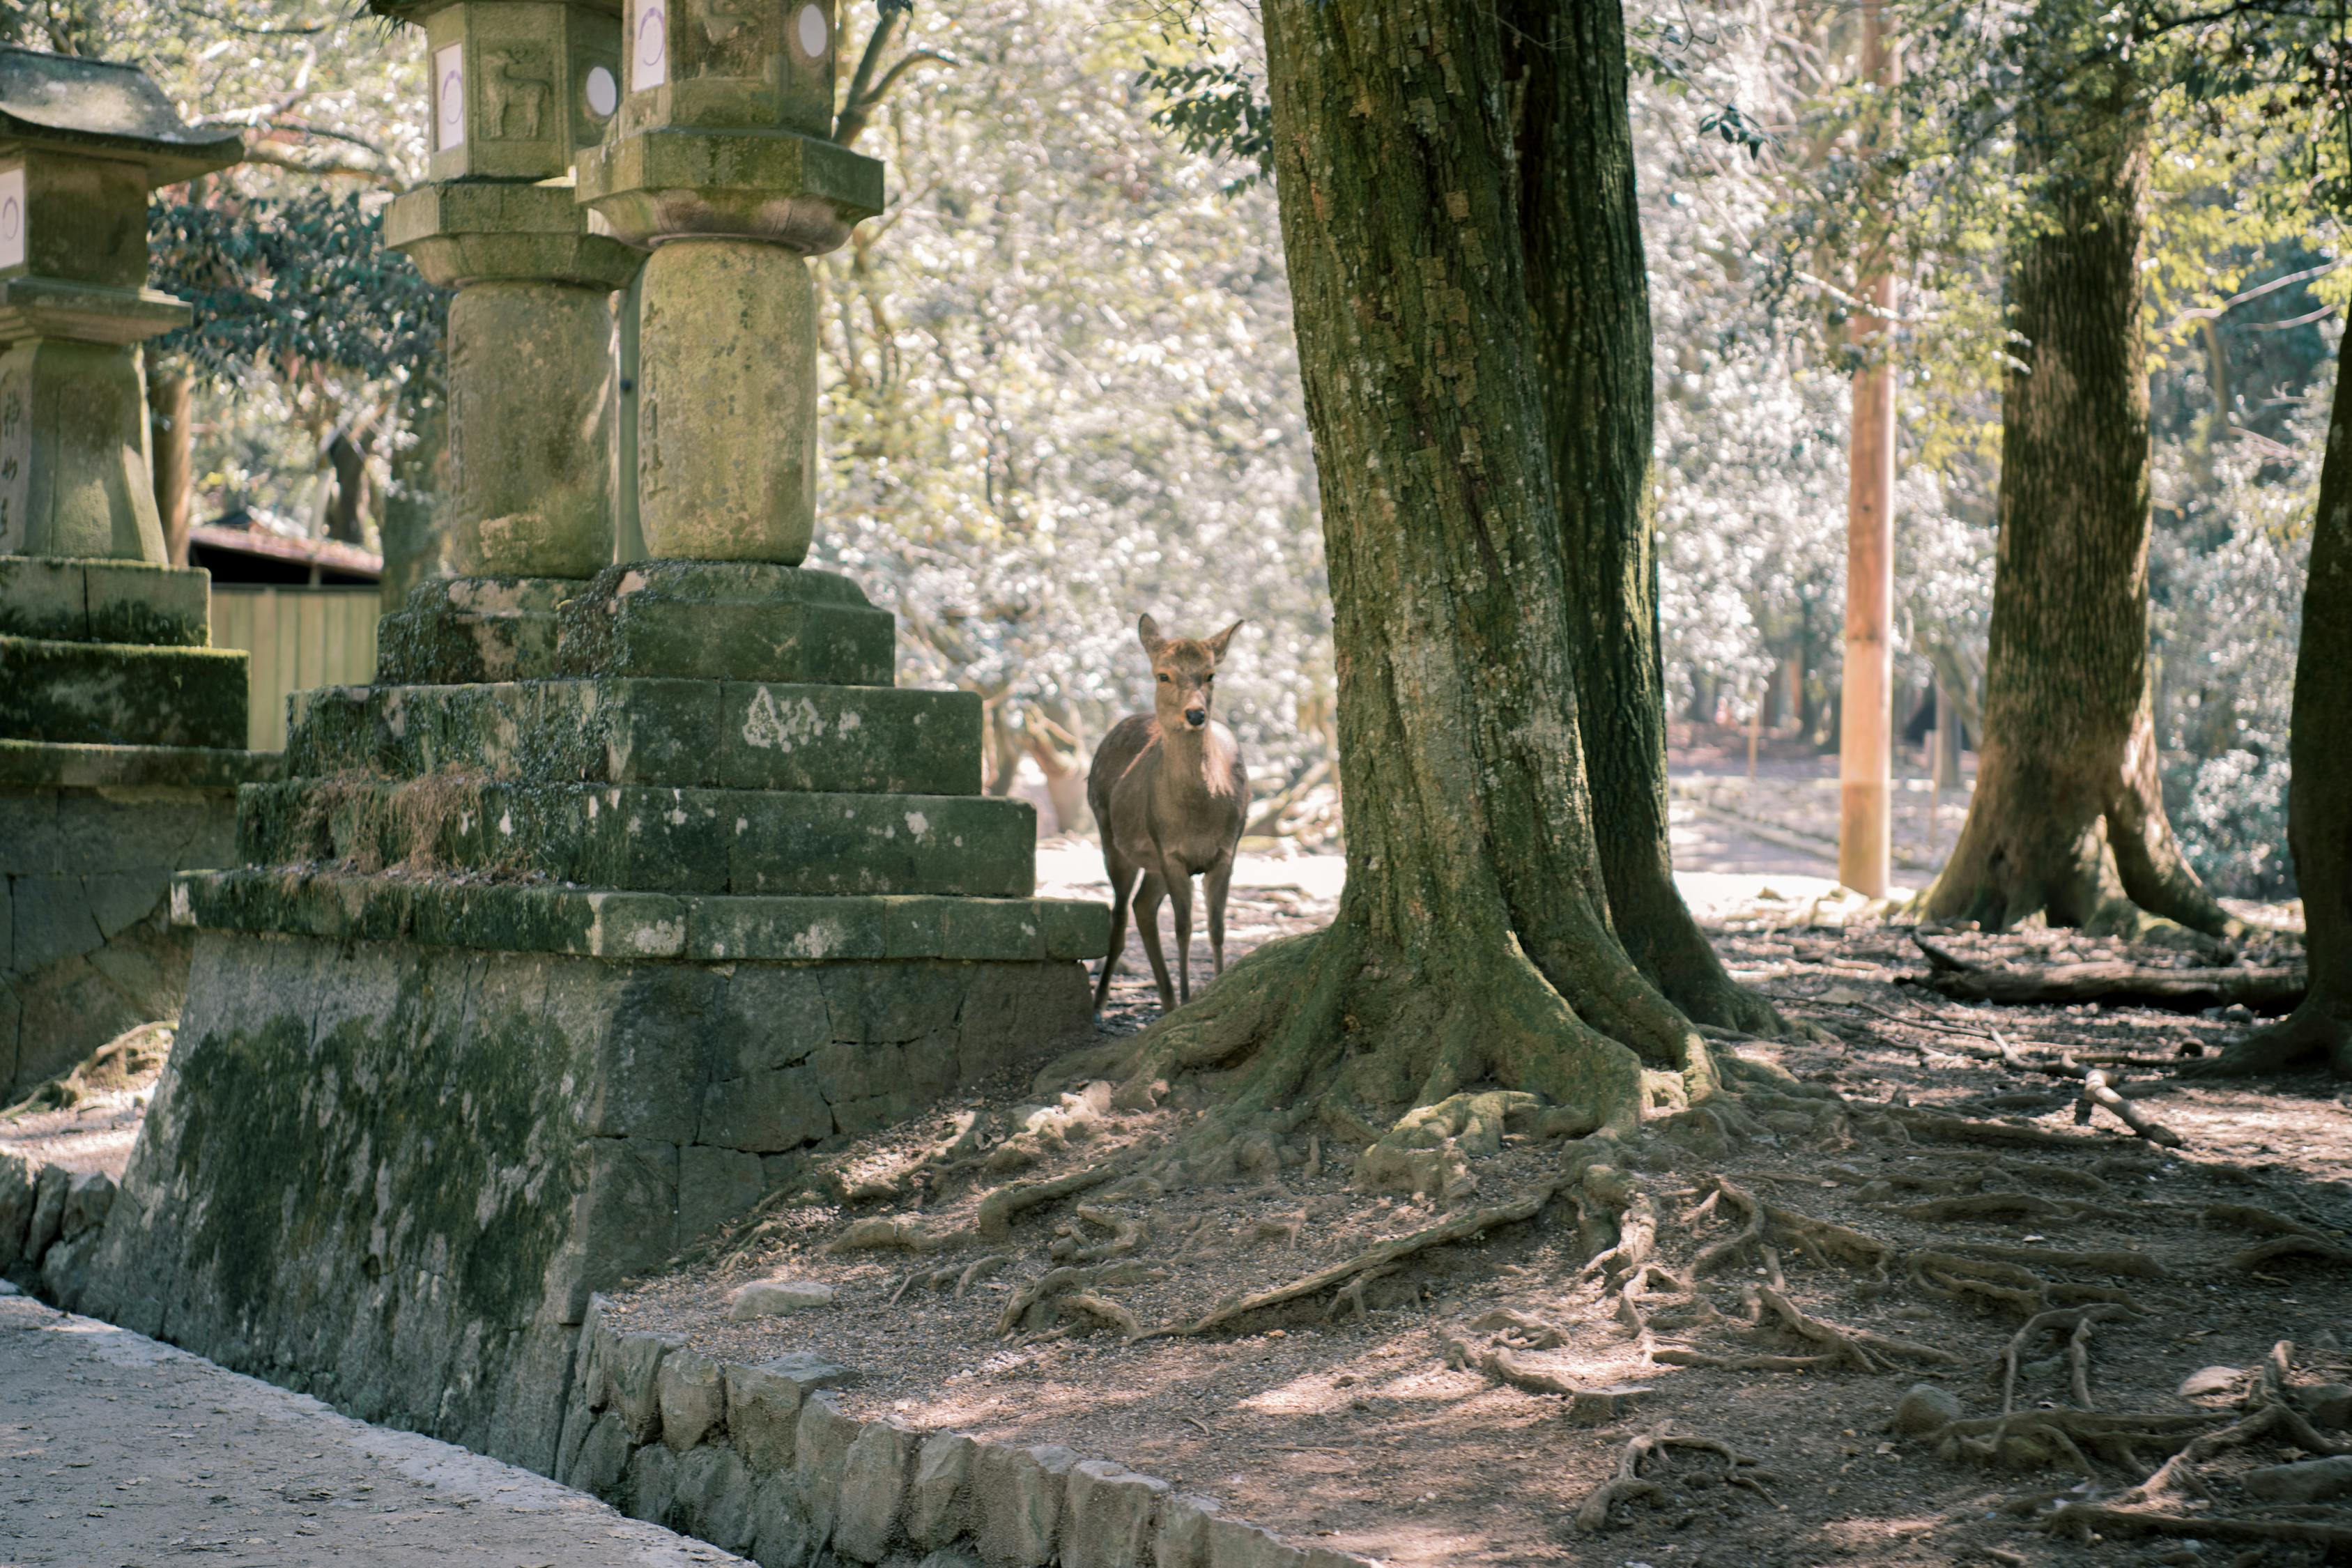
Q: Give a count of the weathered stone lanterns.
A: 3